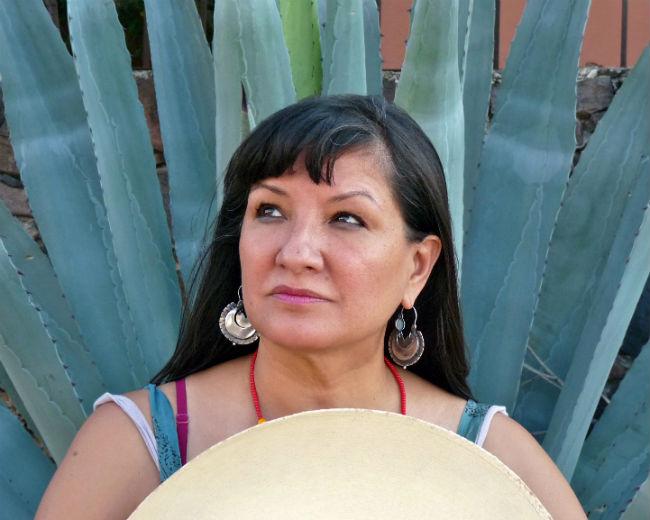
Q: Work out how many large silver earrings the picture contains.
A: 2